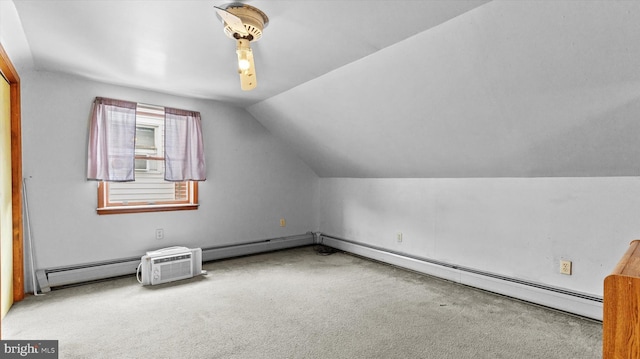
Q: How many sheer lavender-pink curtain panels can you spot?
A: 2